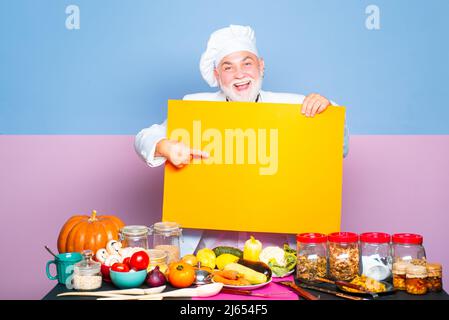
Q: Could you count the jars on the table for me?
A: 11